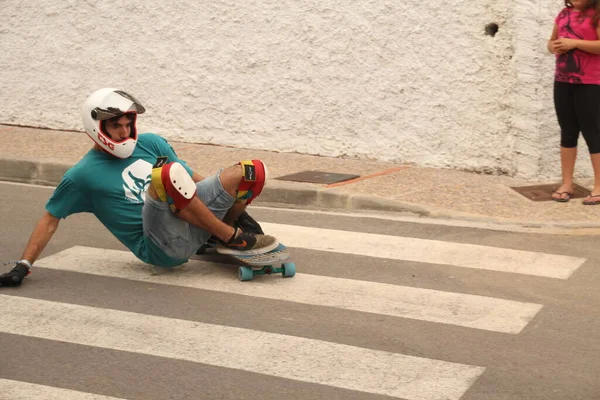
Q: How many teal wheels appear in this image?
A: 2